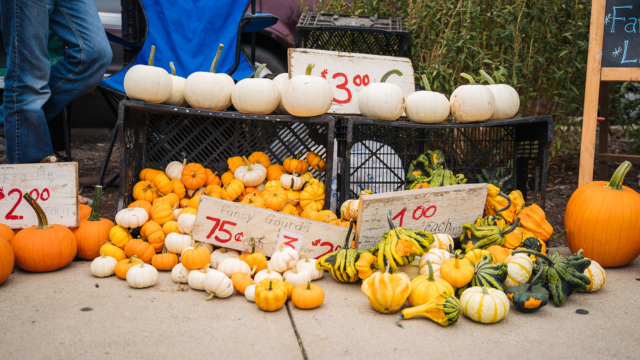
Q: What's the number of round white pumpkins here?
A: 10